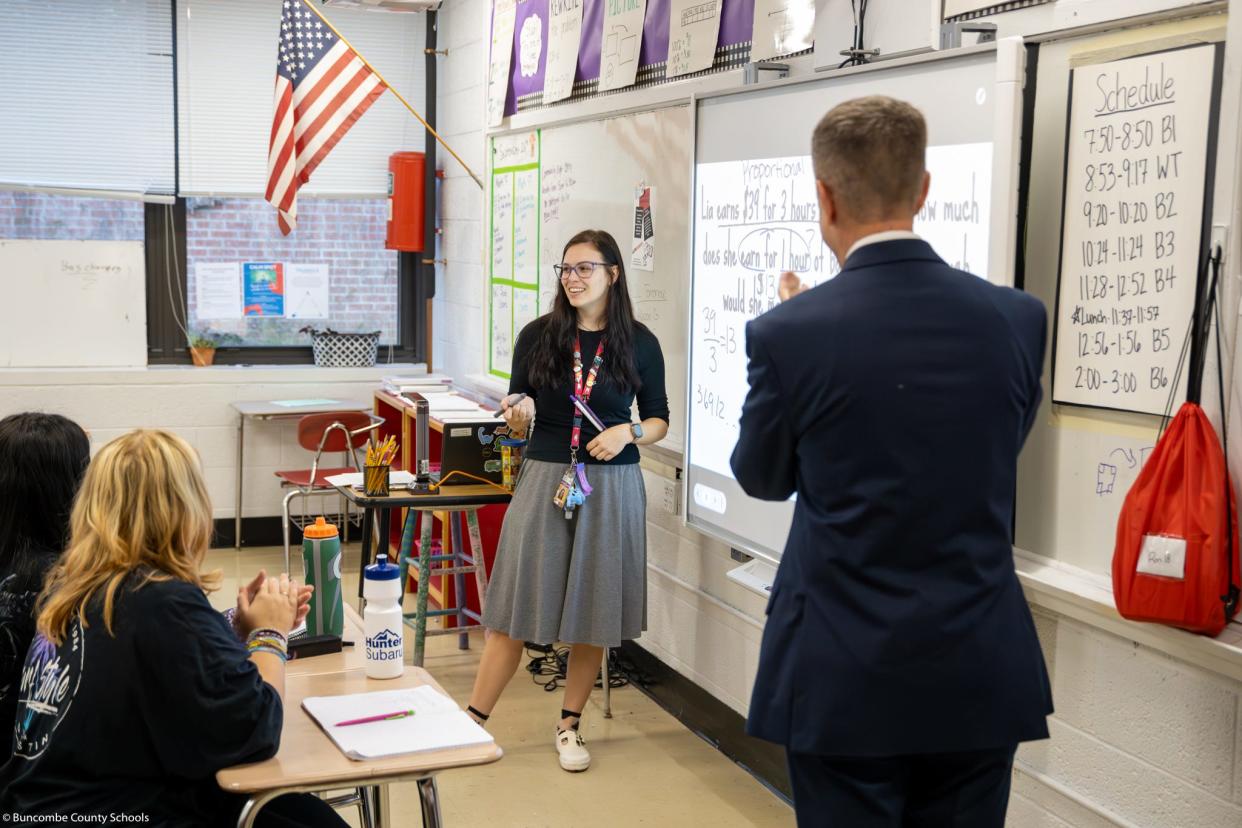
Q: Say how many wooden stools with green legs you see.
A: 1